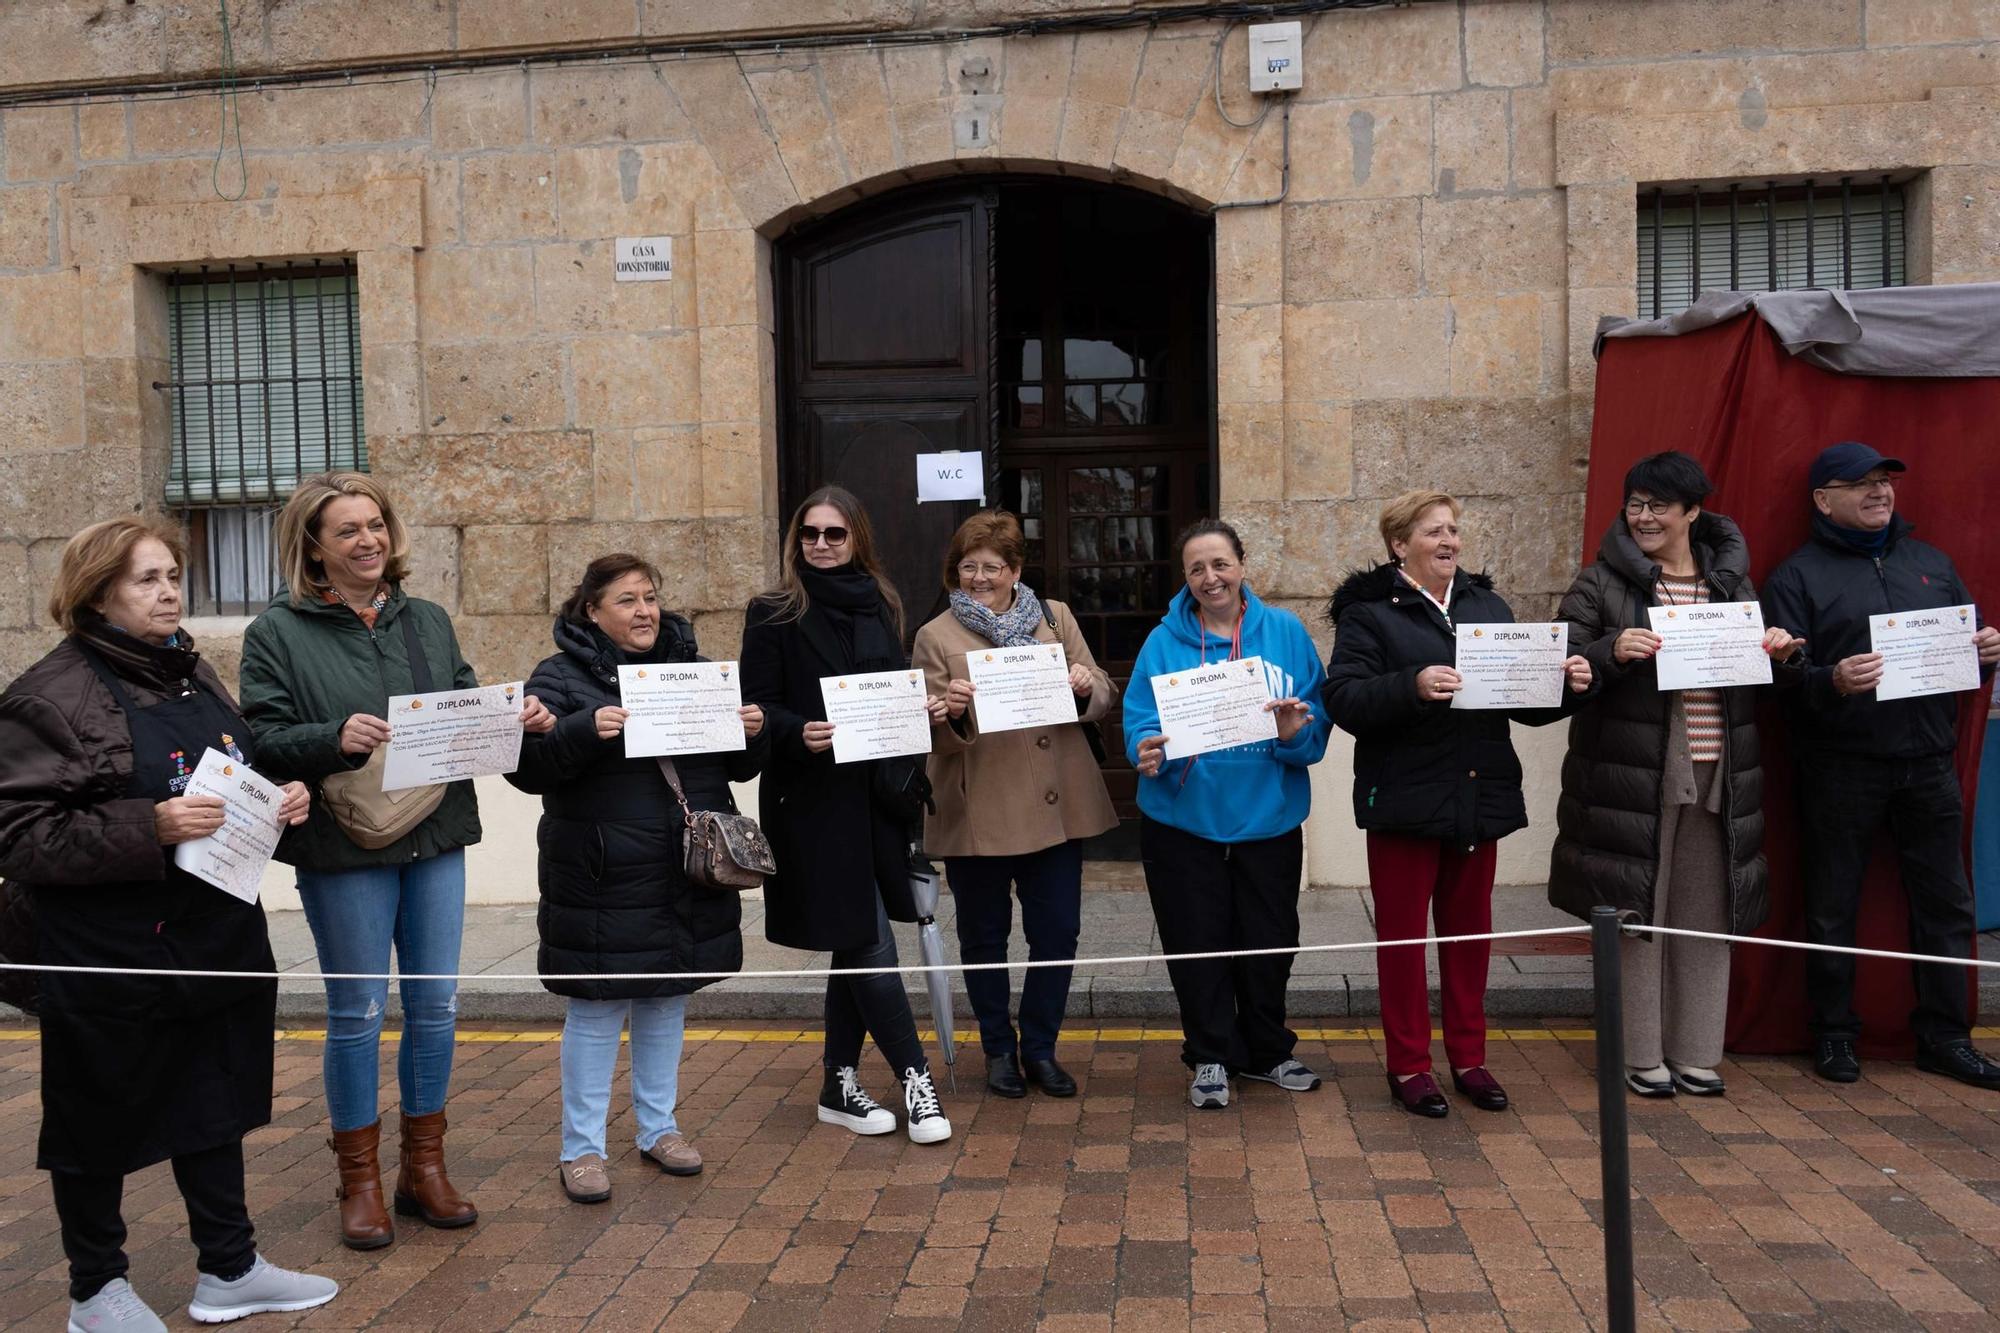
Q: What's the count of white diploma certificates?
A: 9